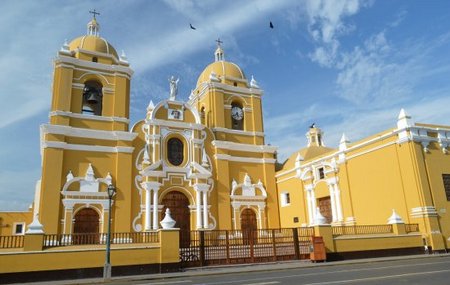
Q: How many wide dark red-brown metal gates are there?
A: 1